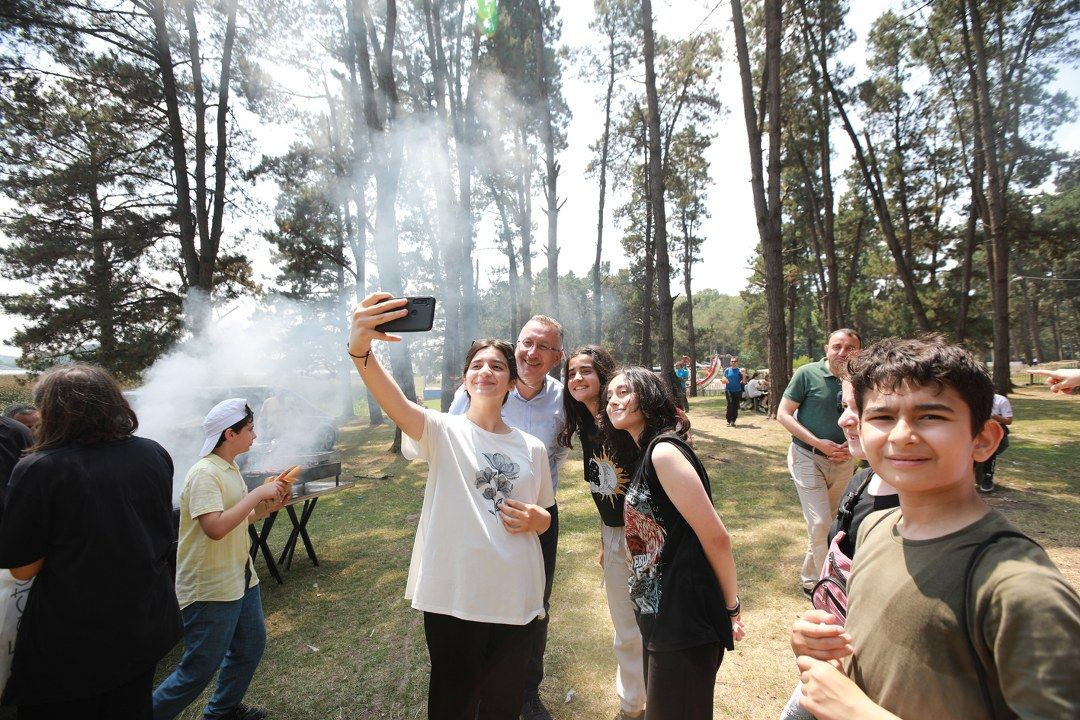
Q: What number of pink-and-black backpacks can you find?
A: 1